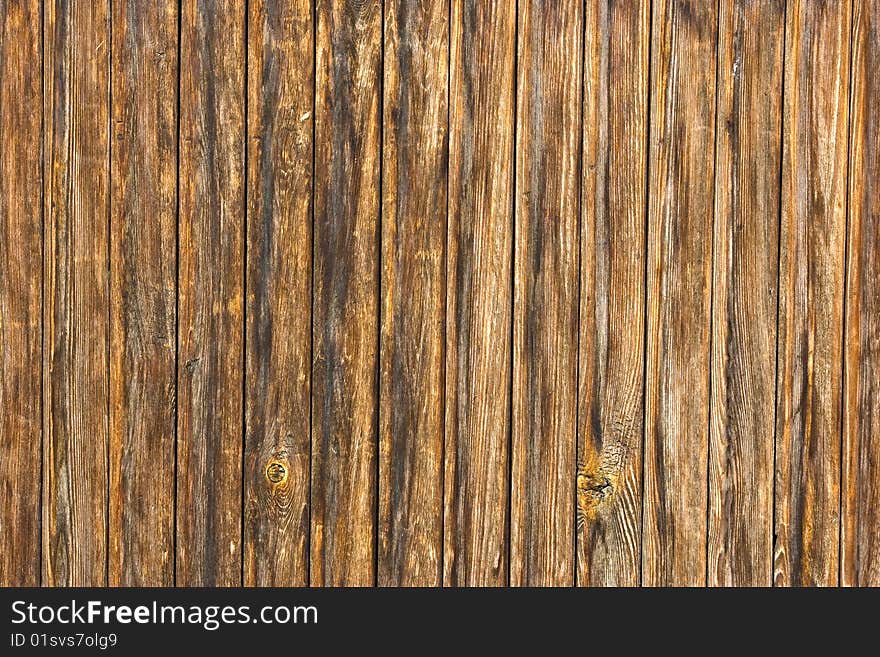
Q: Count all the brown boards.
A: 14